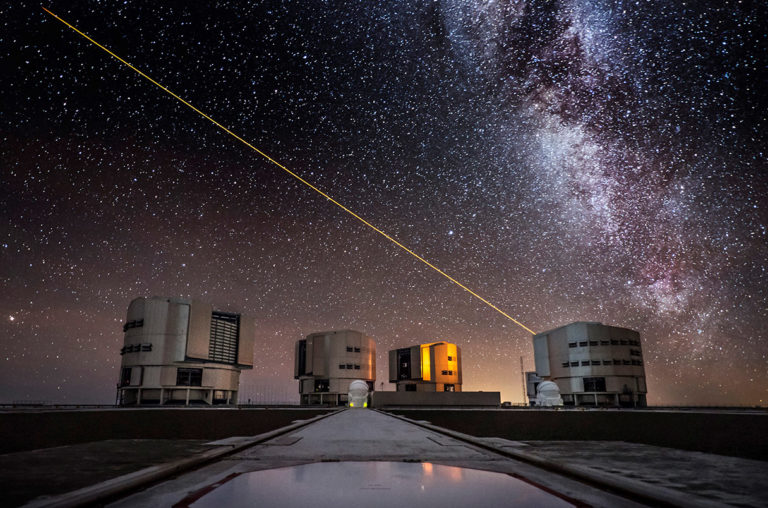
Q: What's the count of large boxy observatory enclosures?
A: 4